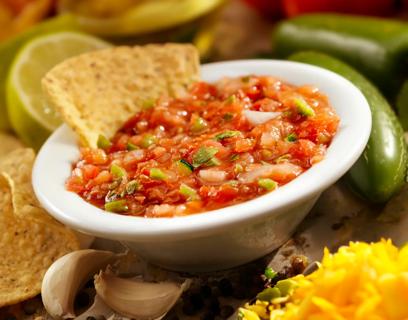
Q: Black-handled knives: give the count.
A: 0